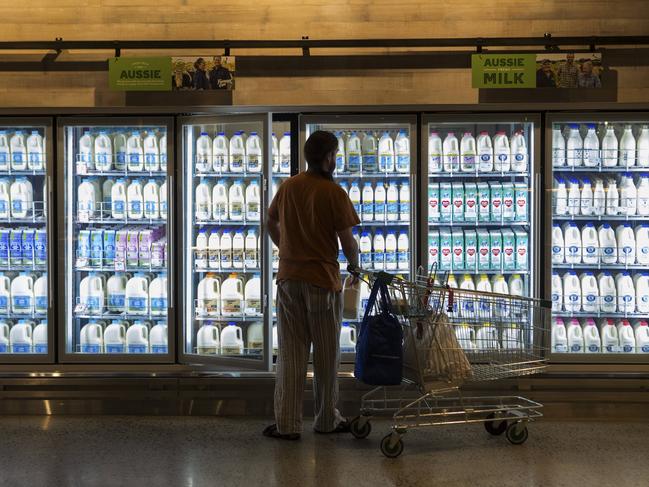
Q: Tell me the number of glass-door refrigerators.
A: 6